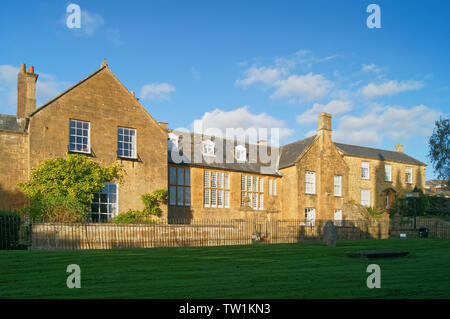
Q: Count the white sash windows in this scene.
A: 11